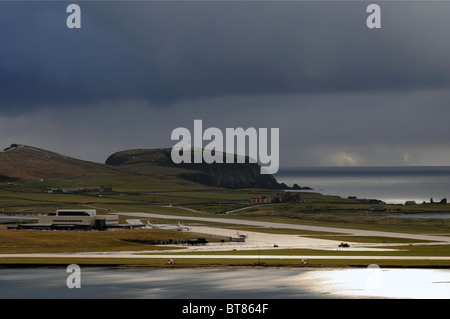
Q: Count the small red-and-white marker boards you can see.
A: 2